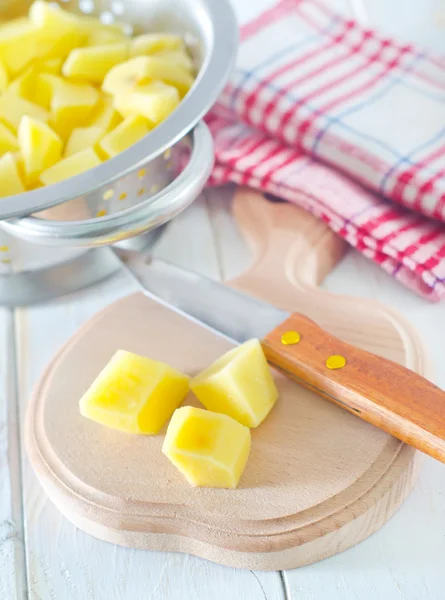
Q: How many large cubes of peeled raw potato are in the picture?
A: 3